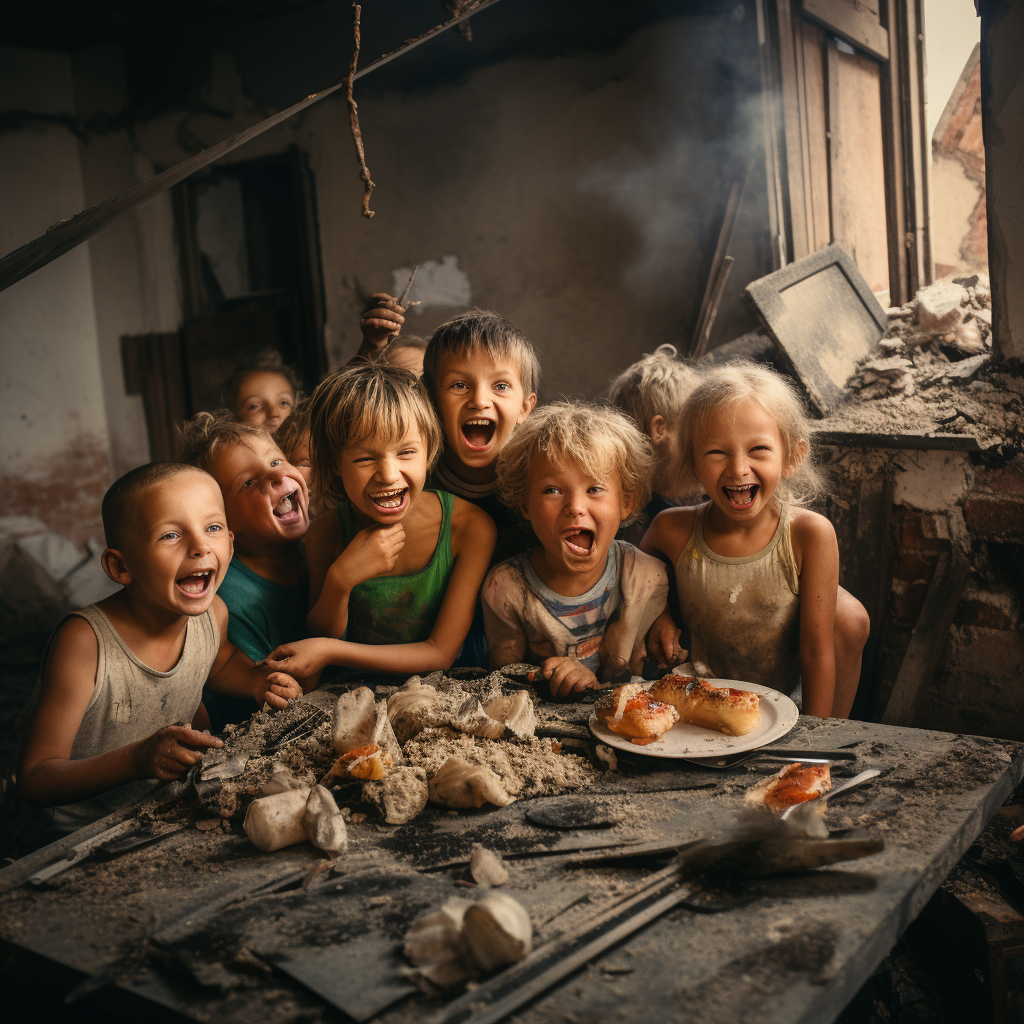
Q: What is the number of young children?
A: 10